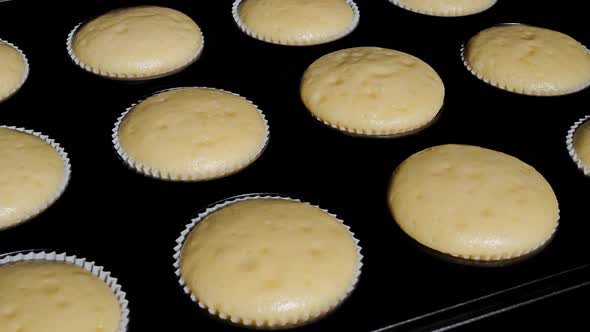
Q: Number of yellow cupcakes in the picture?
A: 12